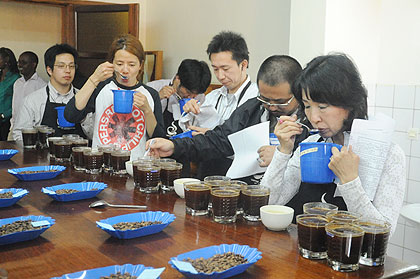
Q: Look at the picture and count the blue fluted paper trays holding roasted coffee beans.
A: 8